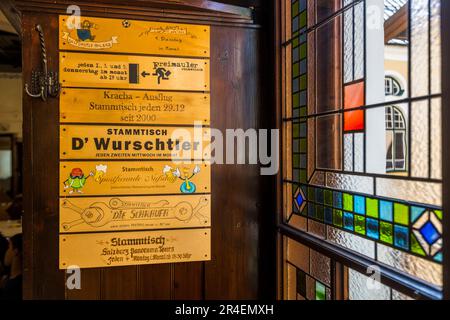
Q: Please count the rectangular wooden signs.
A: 7